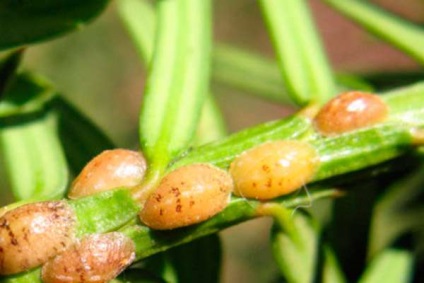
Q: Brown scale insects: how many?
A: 6